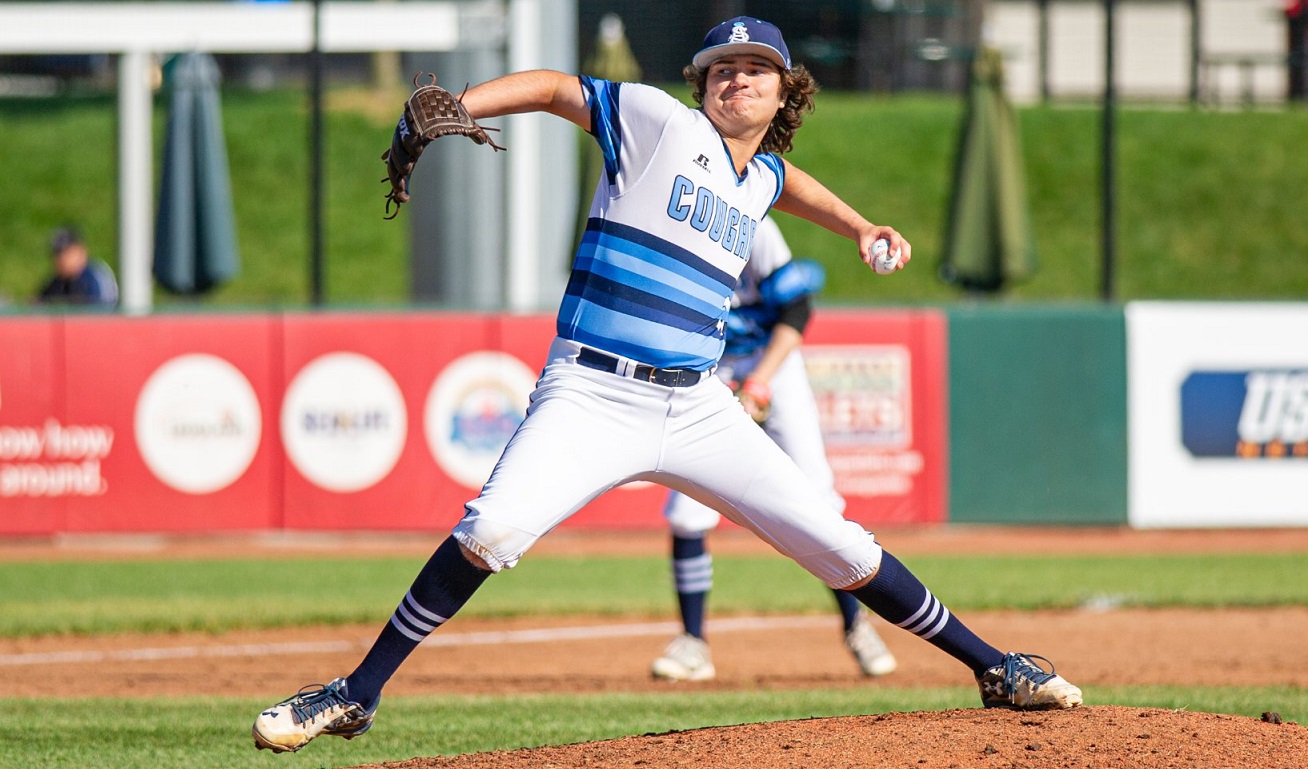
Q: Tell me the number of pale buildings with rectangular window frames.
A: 1